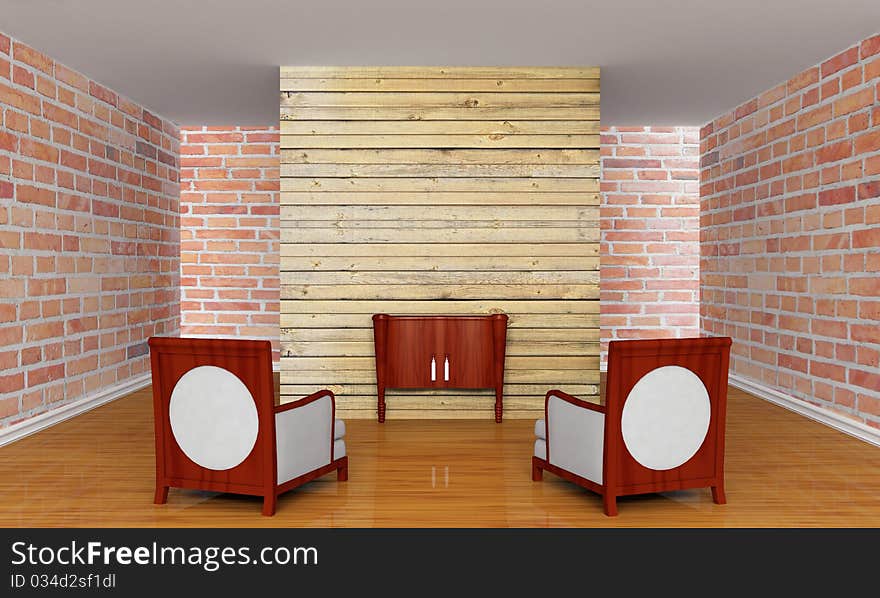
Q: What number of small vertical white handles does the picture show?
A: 2